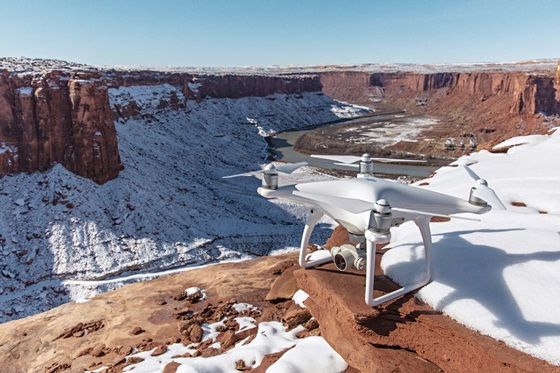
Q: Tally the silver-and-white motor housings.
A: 4